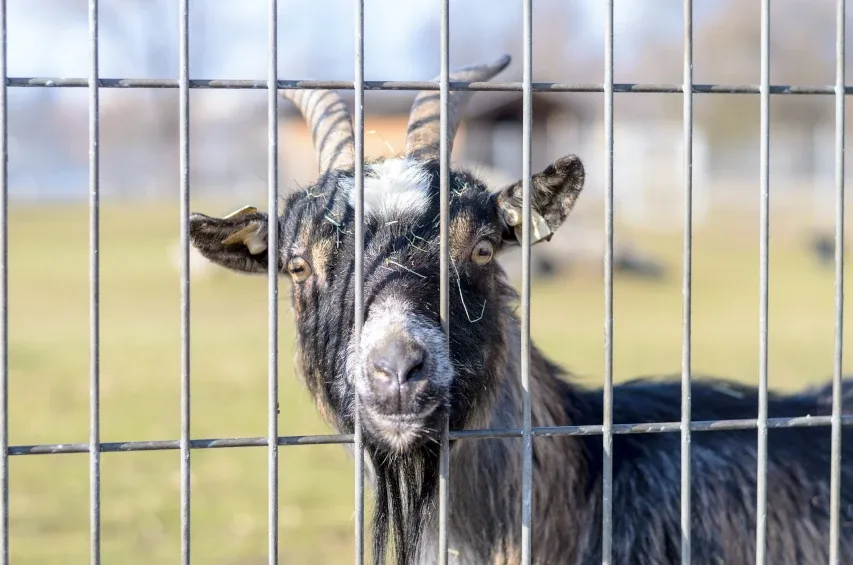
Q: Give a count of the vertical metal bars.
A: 11